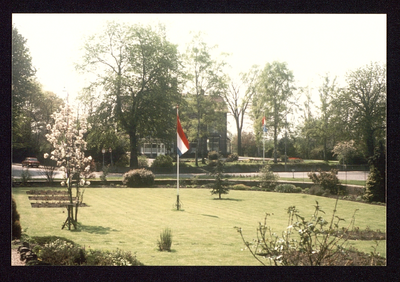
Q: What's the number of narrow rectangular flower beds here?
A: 3